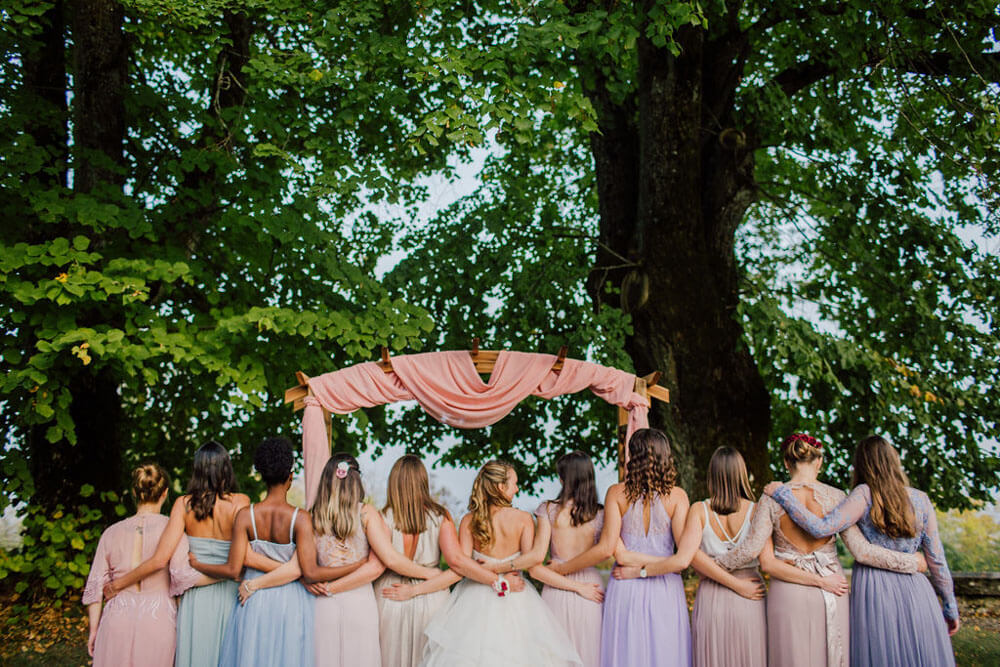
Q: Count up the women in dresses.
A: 11